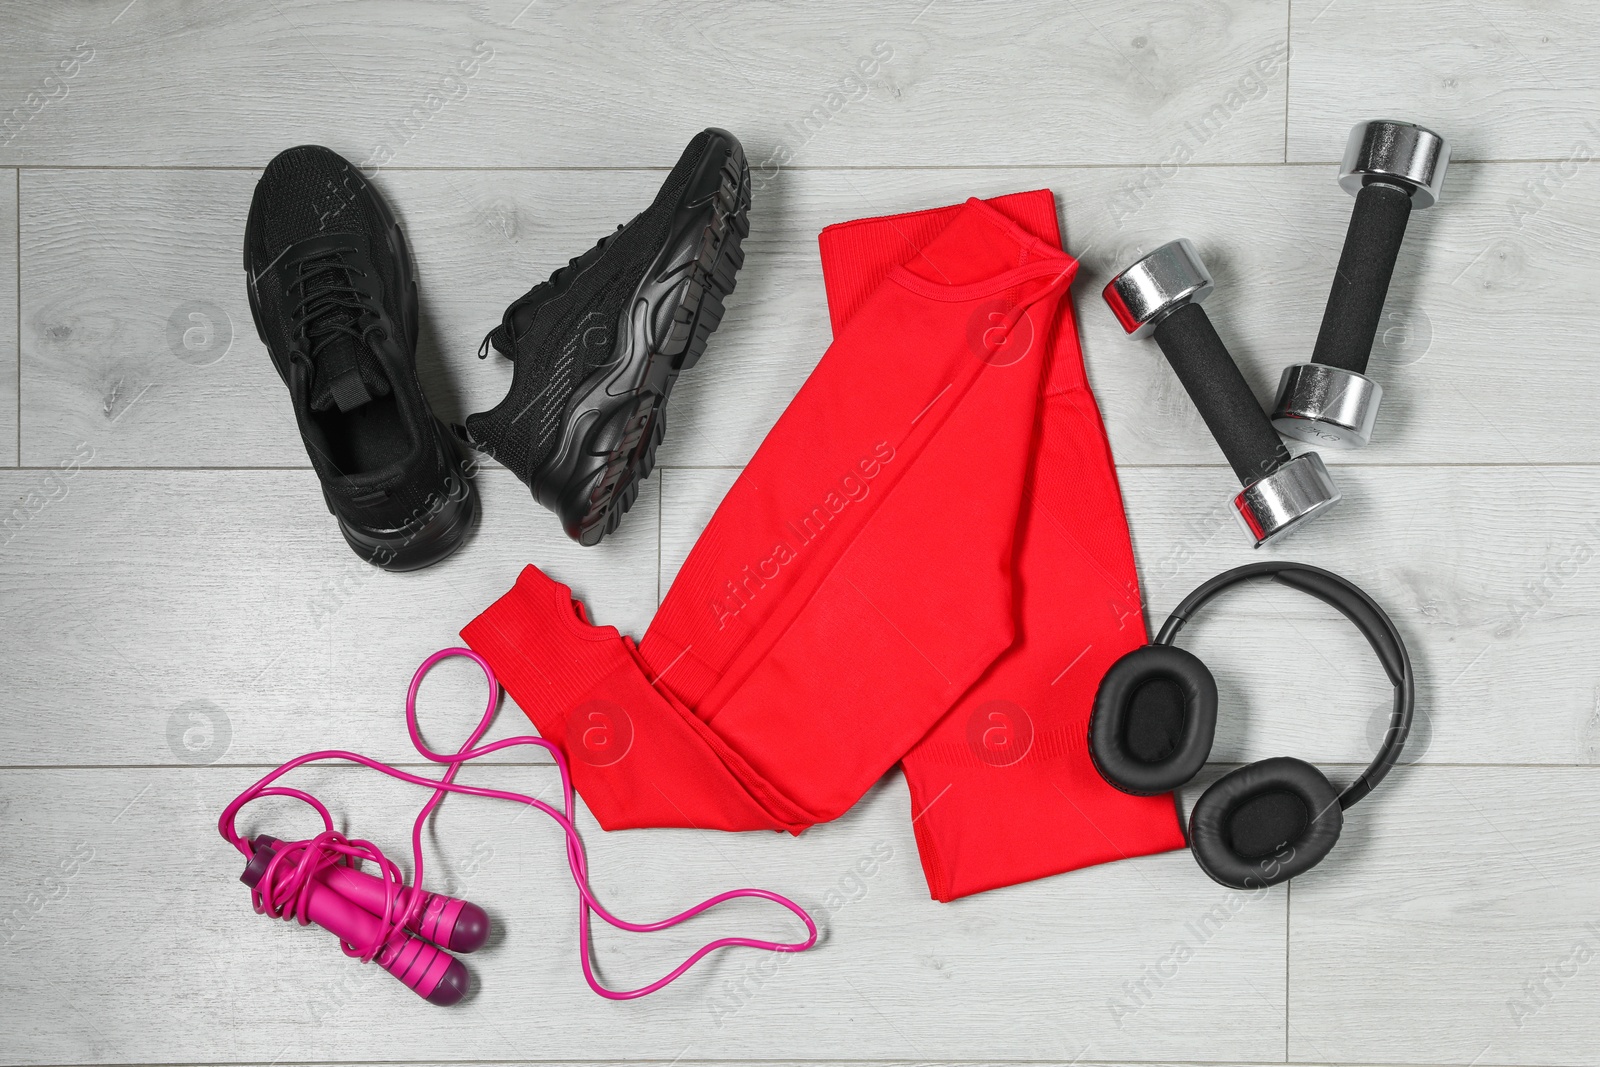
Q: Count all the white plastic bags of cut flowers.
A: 0